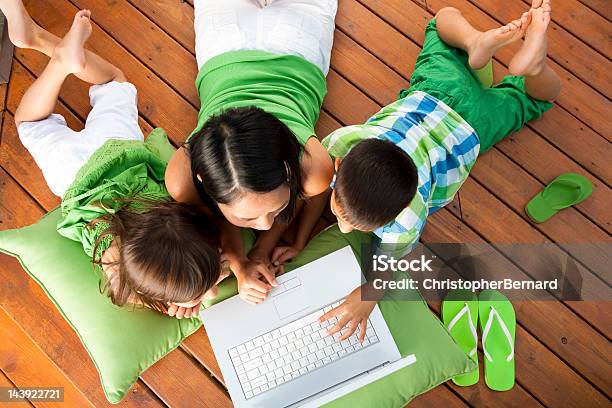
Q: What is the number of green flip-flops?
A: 3